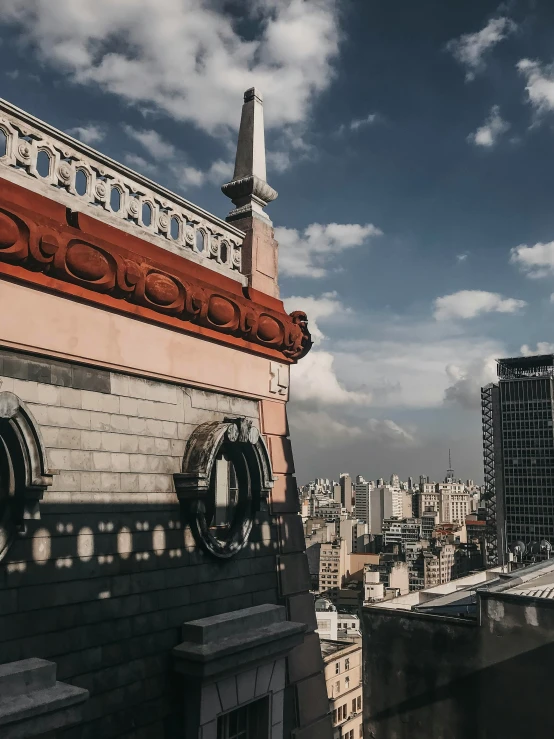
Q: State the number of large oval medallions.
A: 5